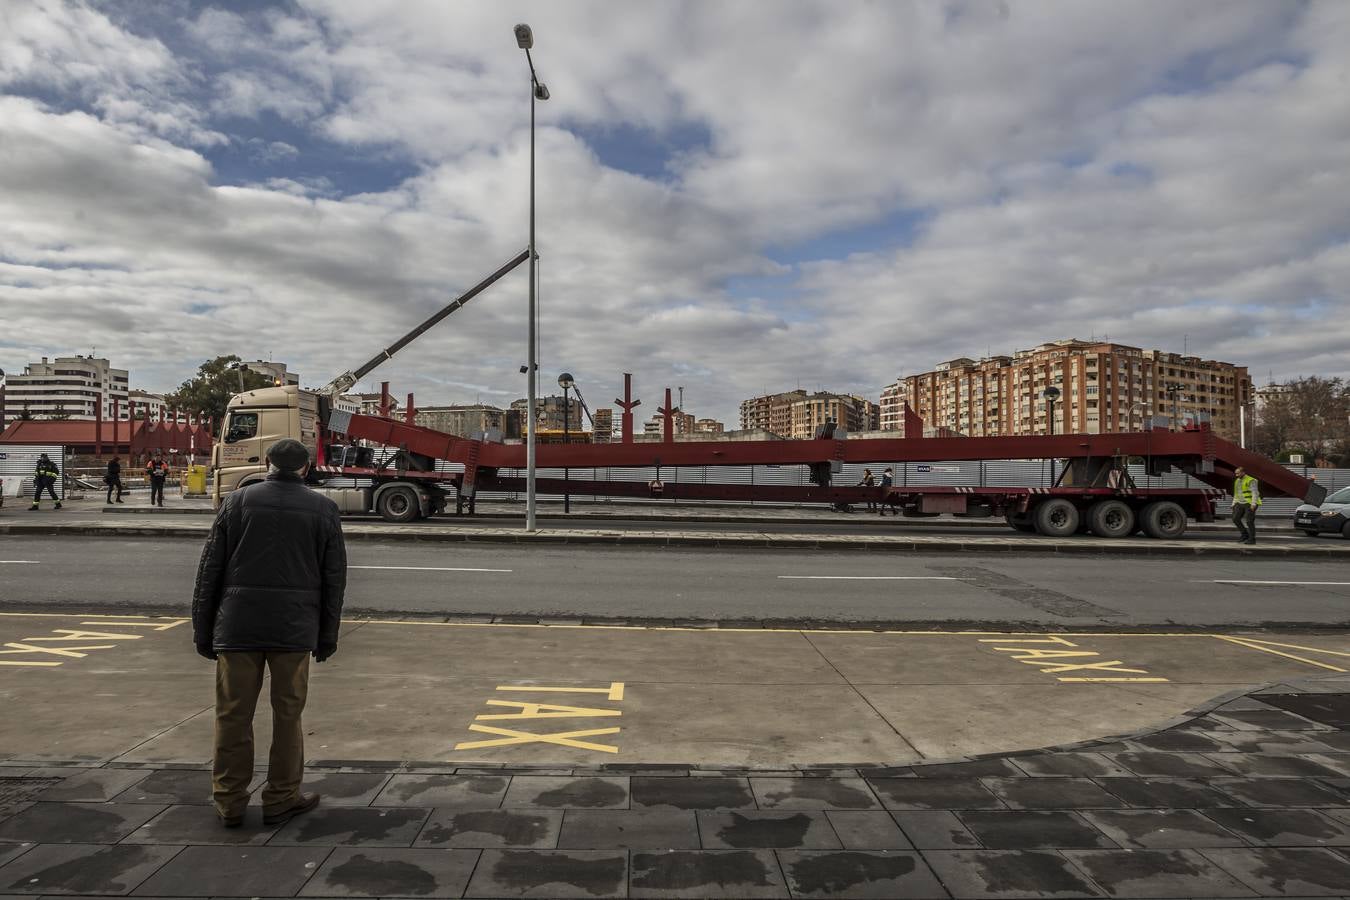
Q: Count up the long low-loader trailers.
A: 1